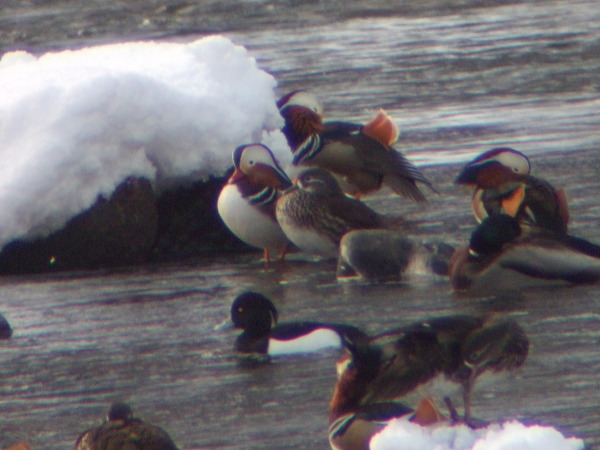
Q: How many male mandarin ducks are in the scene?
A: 4